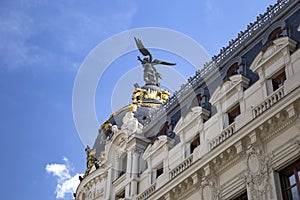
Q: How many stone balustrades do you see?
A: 4